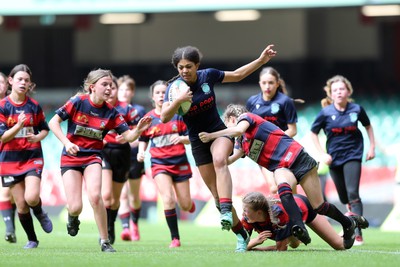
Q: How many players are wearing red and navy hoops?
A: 6